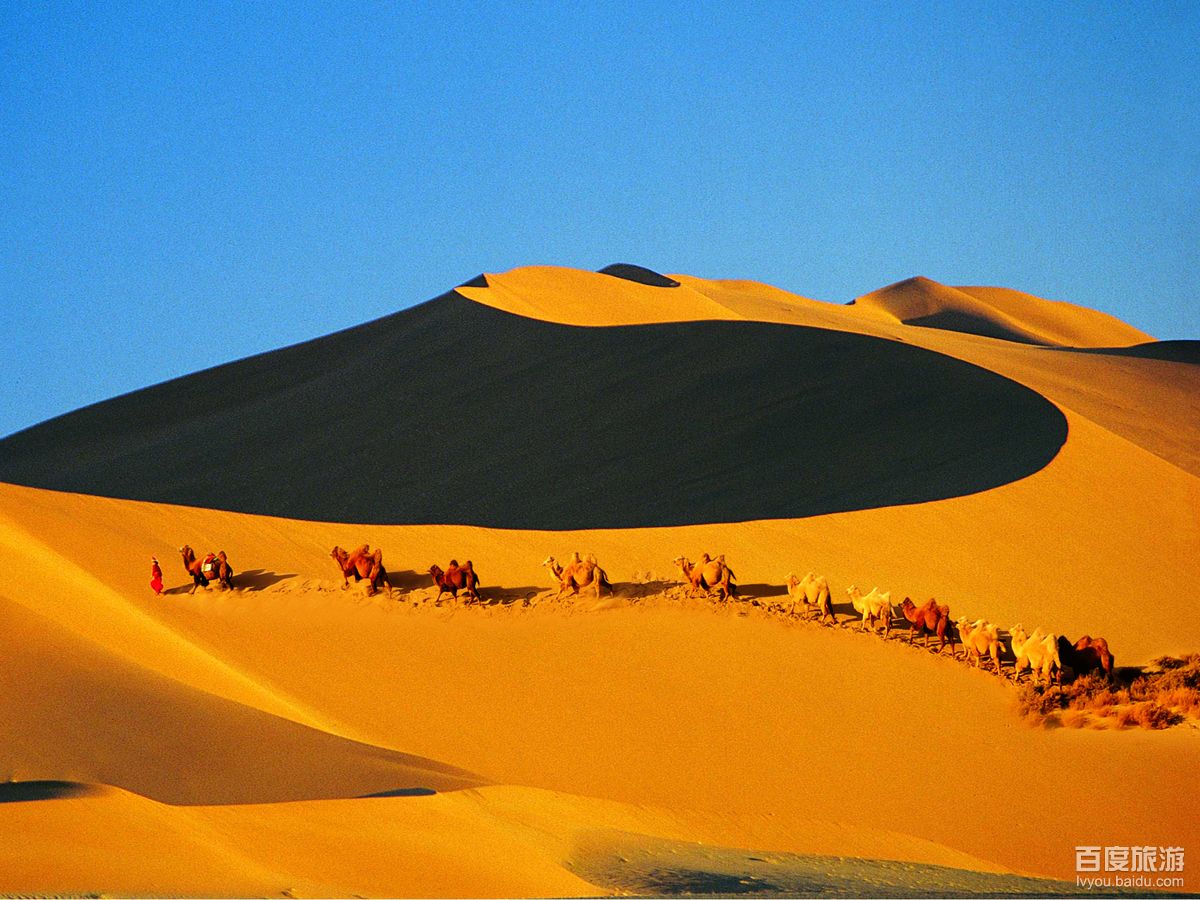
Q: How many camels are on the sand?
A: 11